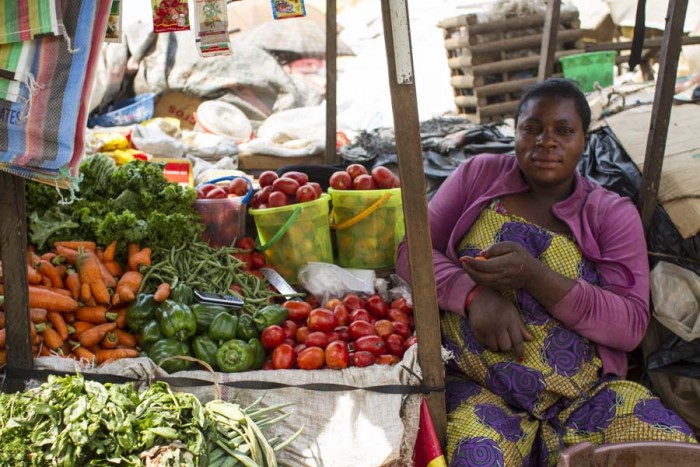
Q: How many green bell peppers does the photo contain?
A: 12